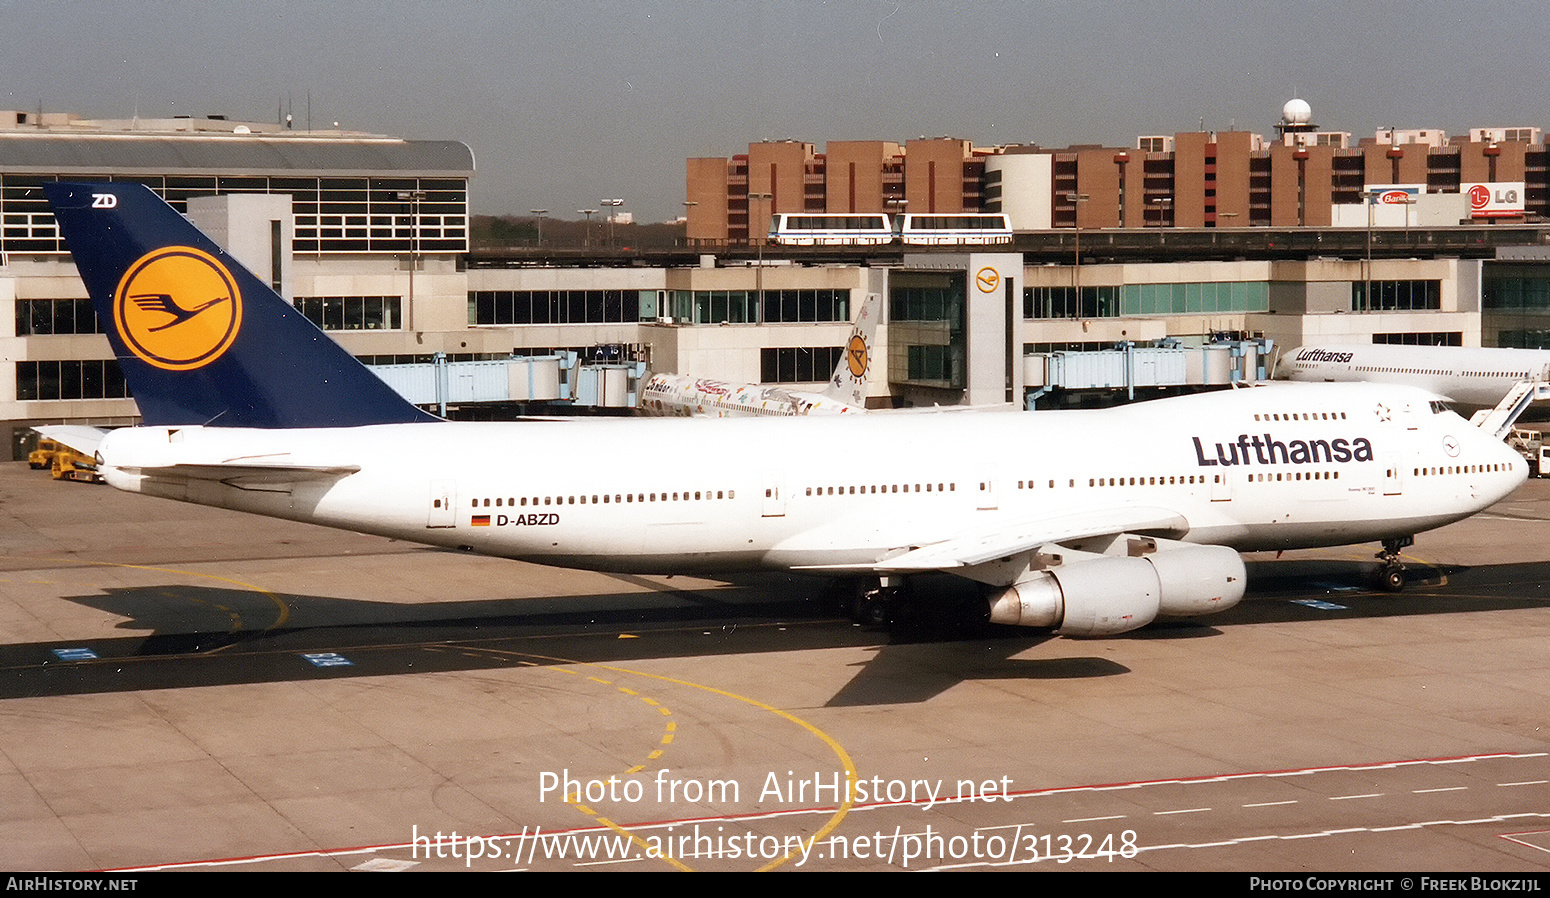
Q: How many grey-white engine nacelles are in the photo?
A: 2